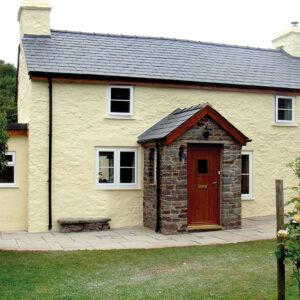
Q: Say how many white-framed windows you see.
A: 5